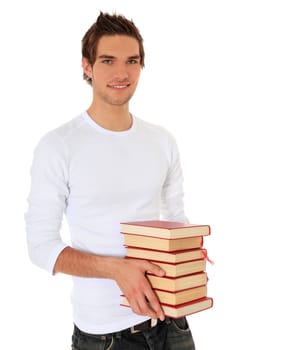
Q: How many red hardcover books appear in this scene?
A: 7